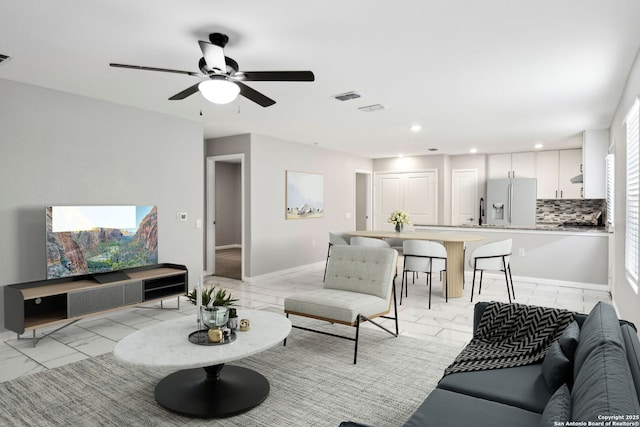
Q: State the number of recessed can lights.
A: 4